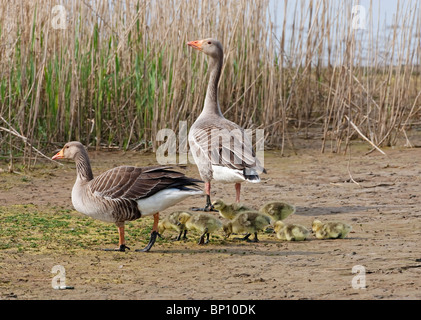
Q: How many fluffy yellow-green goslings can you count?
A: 7